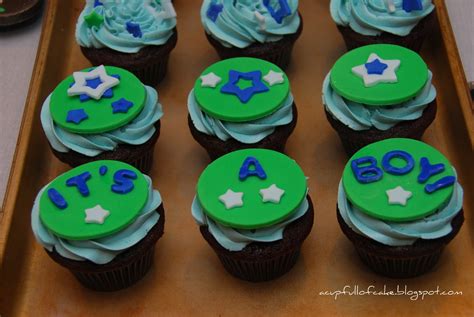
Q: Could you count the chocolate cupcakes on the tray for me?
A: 9